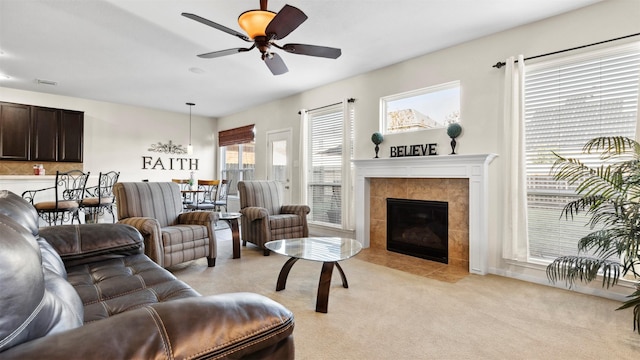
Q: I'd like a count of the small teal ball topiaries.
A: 2